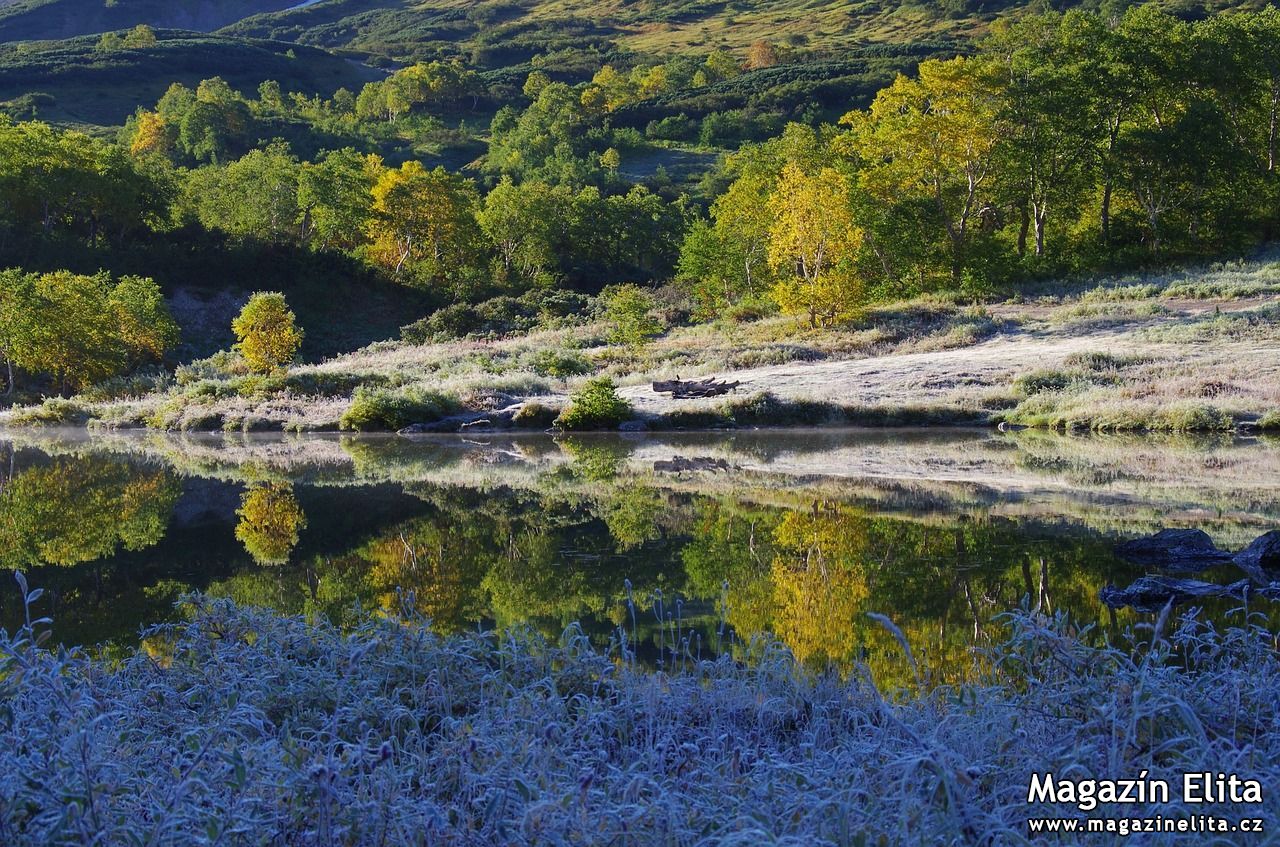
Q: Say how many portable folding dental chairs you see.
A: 0